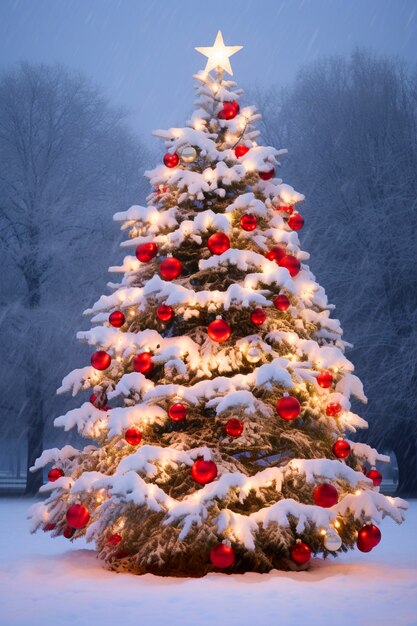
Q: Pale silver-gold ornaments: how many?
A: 3